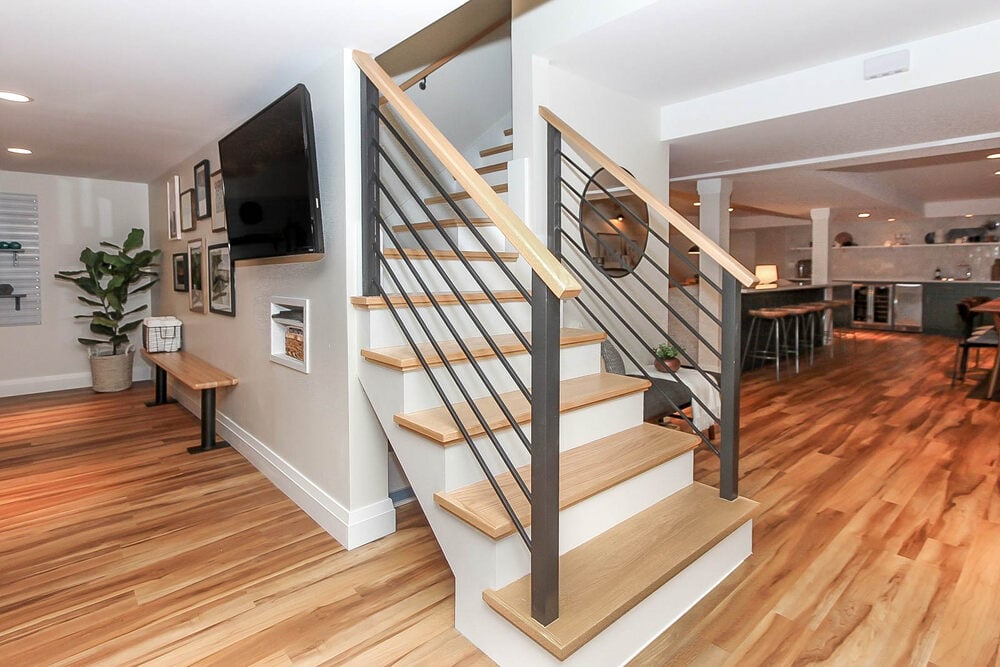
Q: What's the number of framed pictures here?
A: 7